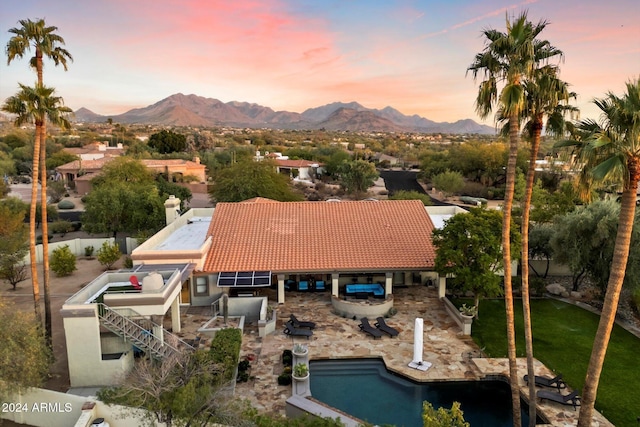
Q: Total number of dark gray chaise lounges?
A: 6